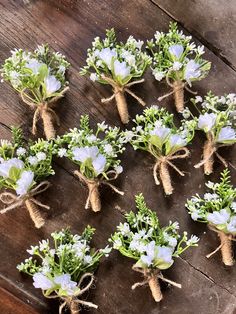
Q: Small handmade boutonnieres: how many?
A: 10